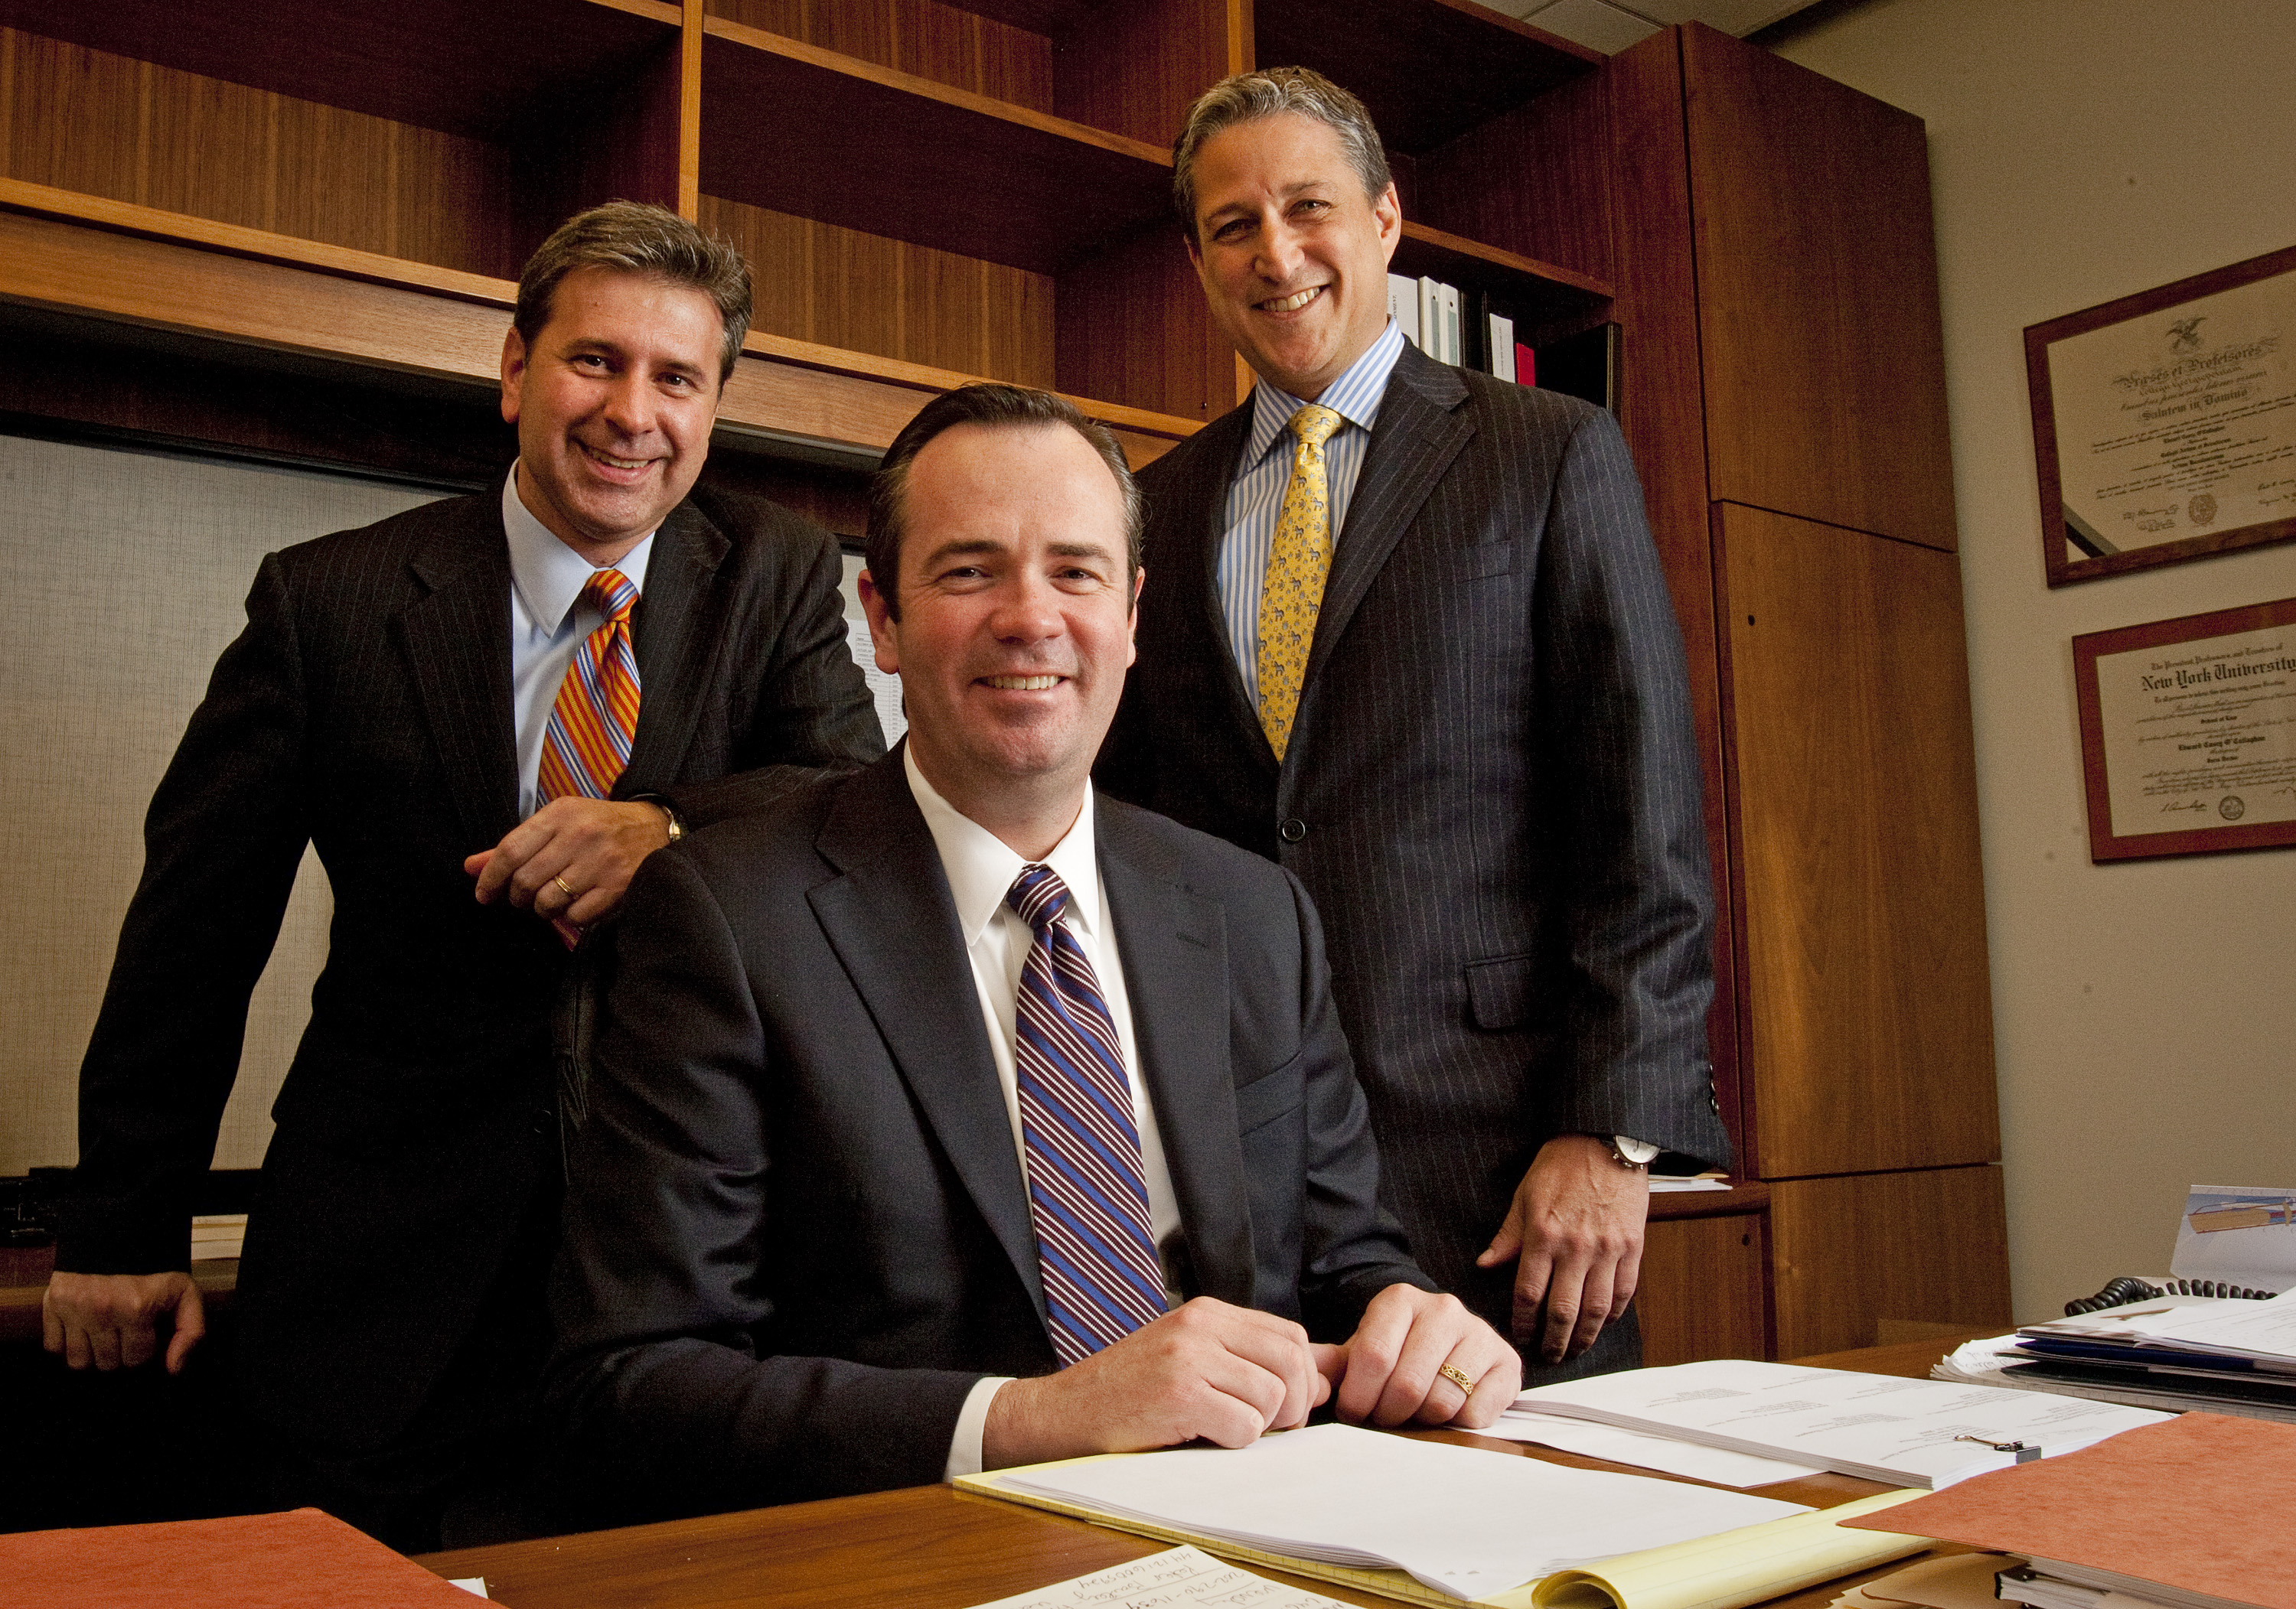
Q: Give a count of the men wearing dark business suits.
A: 3